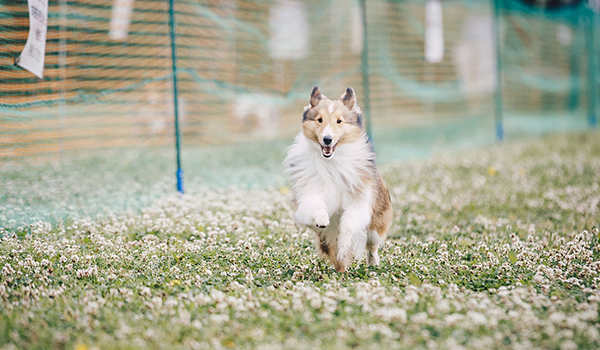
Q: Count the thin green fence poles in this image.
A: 4